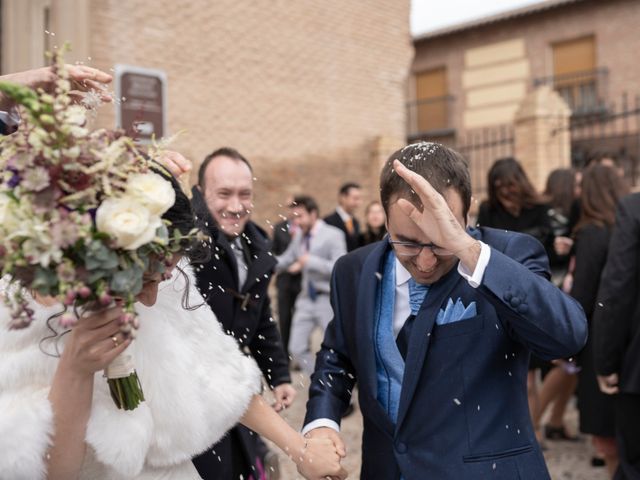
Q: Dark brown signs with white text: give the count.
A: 1